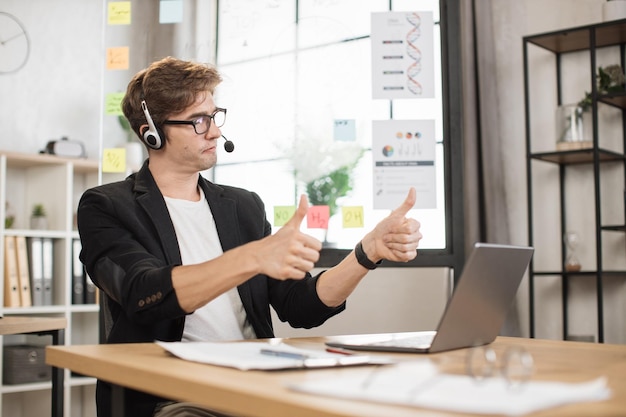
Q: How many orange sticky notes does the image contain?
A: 1